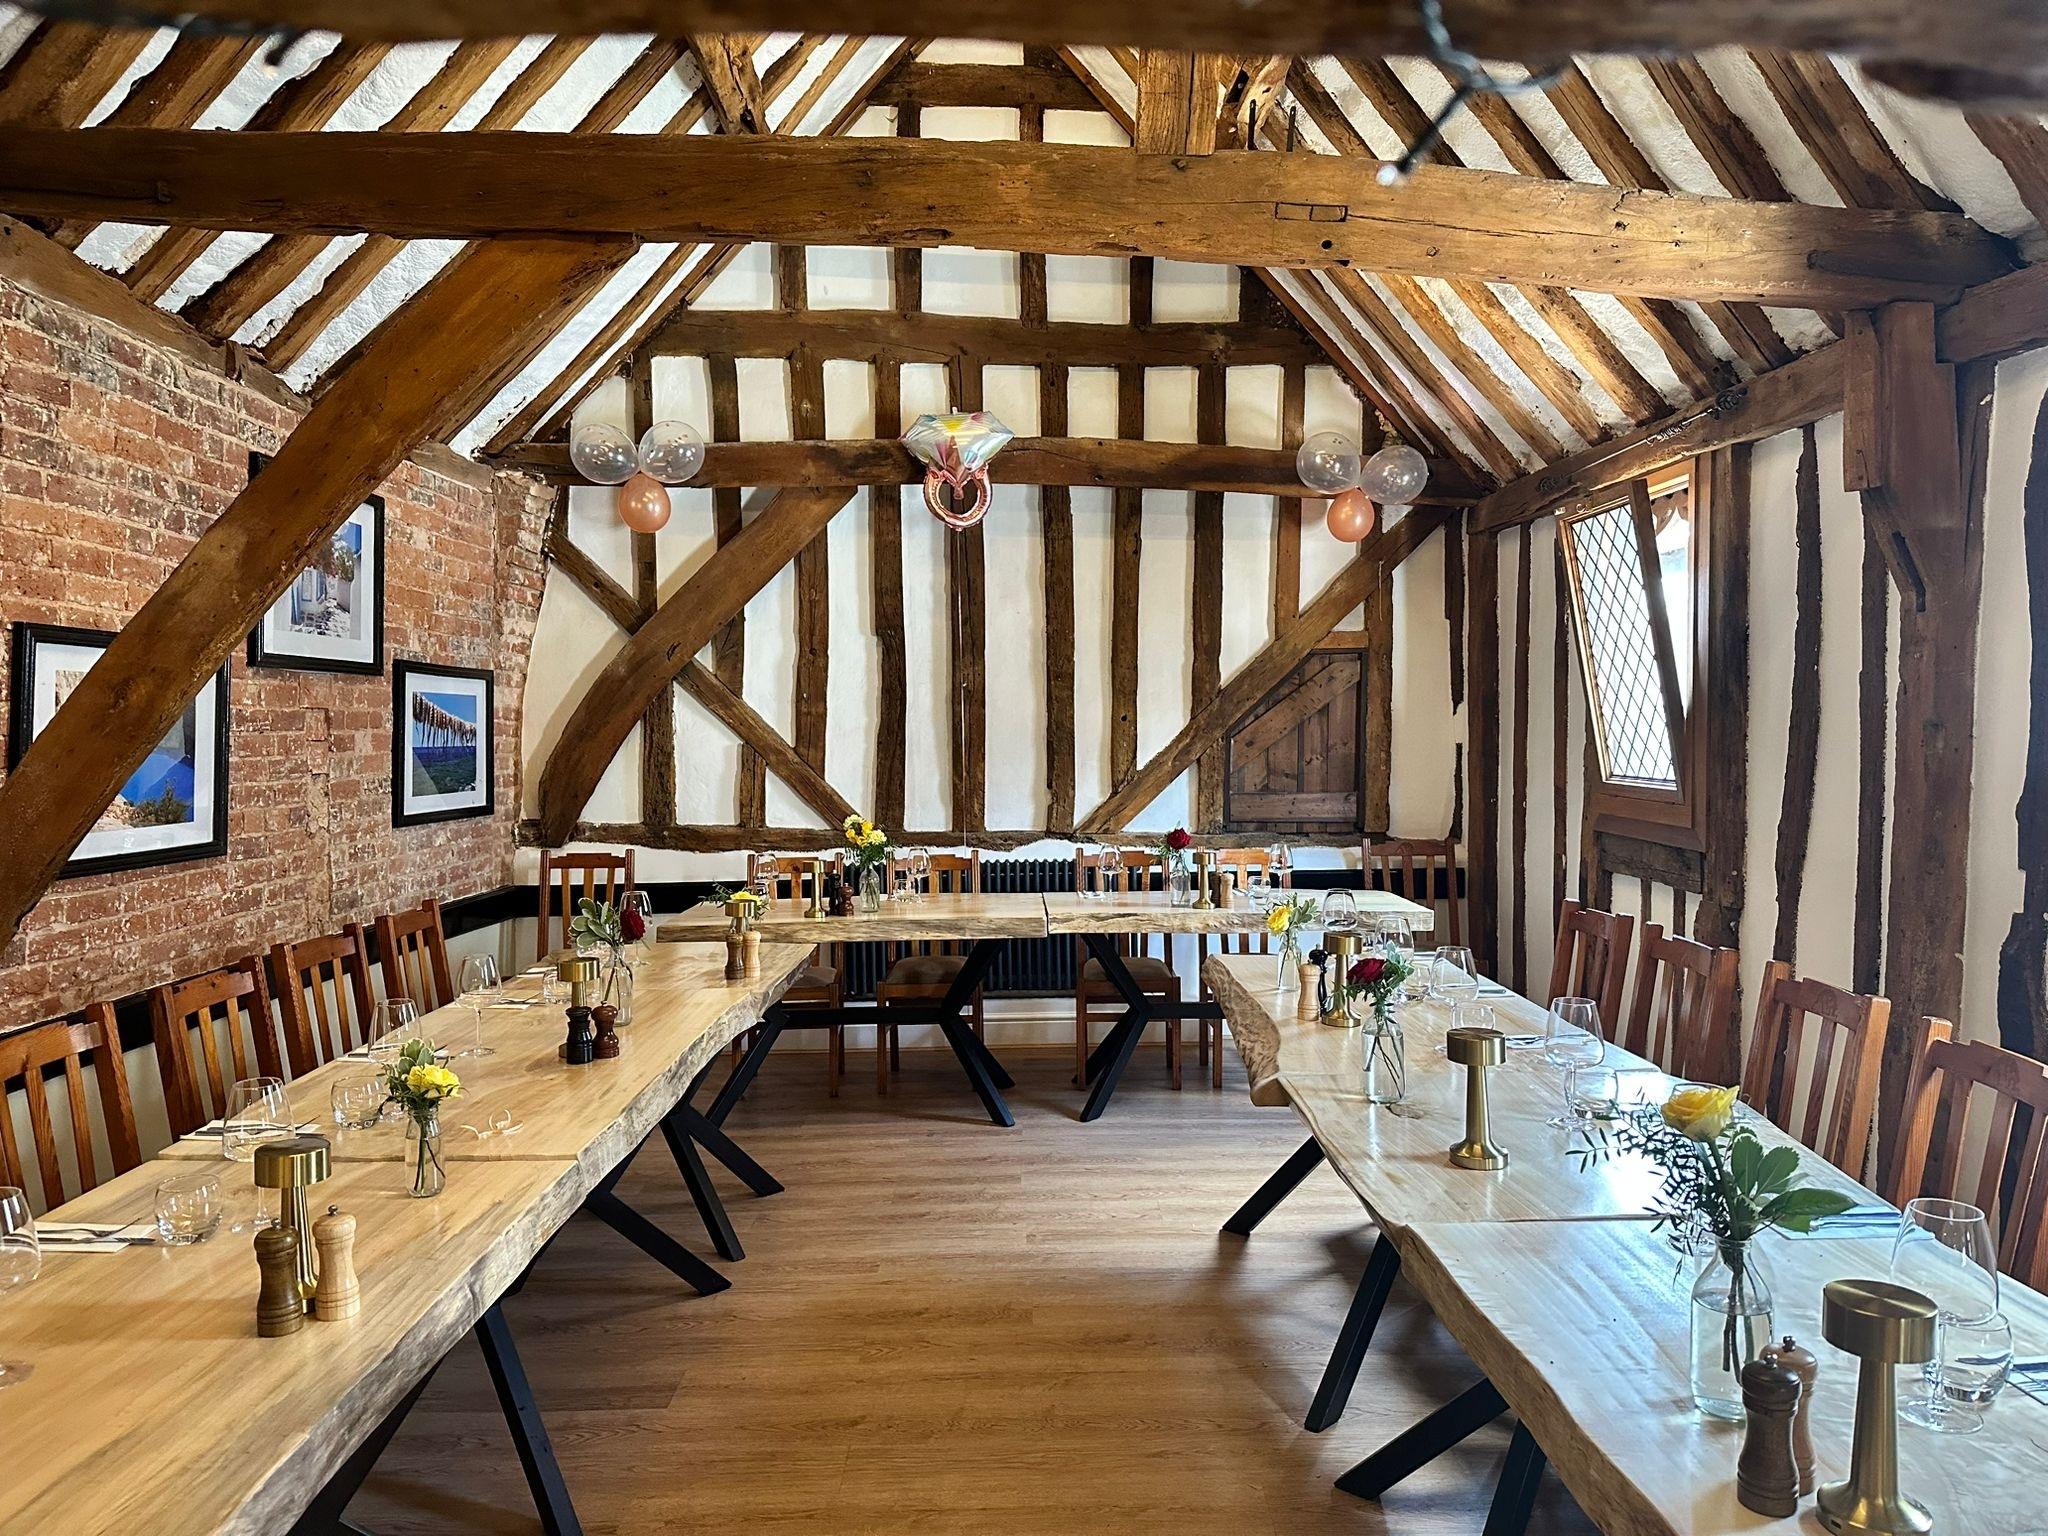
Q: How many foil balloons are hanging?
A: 1